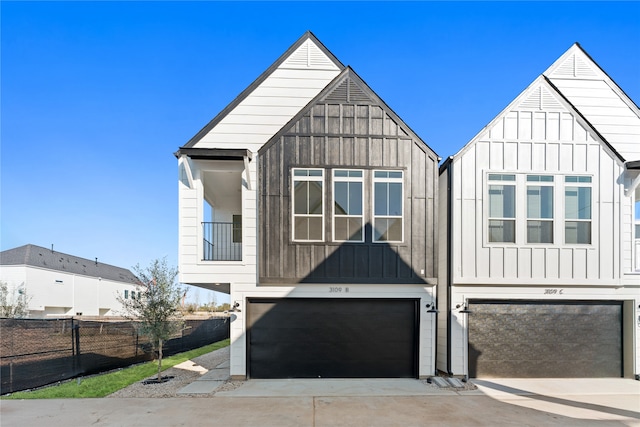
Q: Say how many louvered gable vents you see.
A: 4